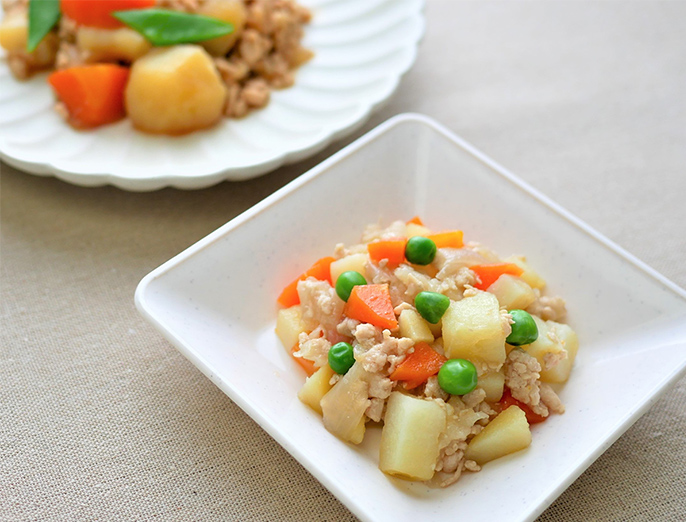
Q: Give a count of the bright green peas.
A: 6